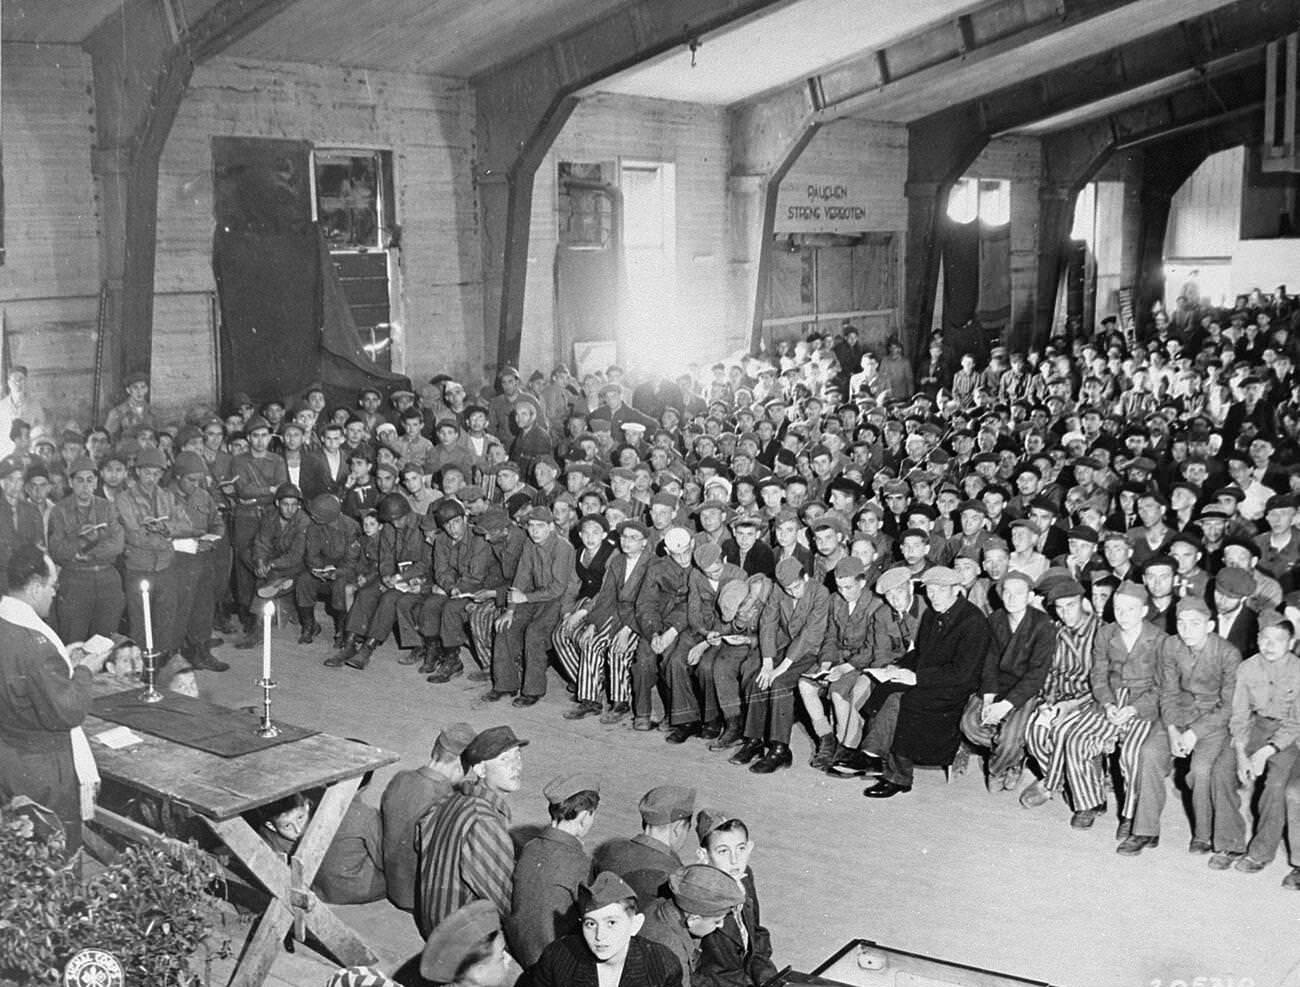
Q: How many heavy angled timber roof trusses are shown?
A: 6